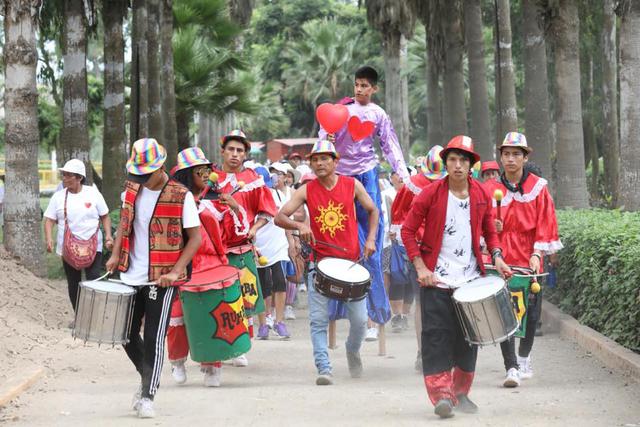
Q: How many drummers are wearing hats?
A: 6